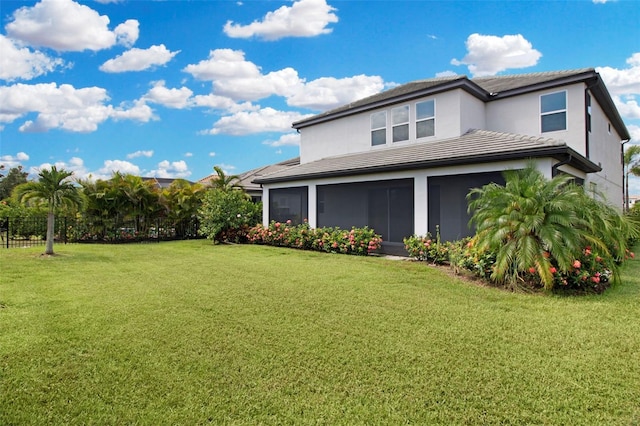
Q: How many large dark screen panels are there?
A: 3